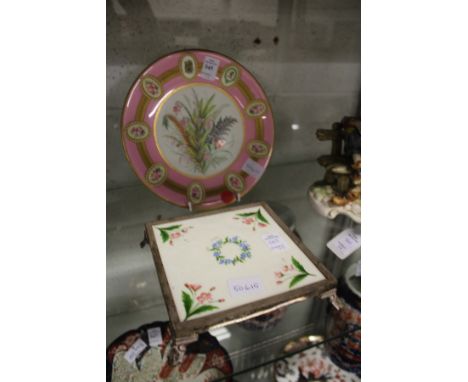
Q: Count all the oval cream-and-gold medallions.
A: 9